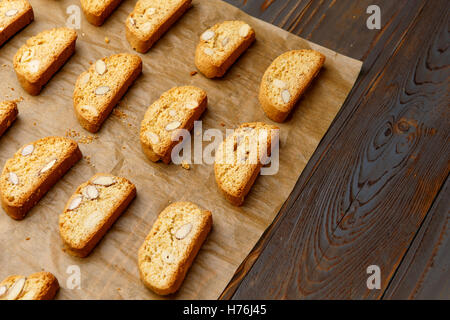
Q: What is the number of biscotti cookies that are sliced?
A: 14